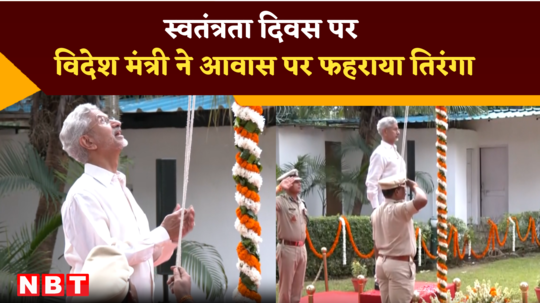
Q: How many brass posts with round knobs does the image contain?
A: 6